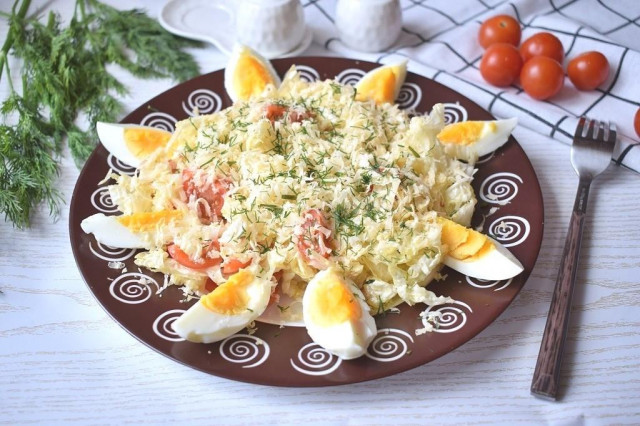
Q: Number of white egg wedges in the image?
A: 8